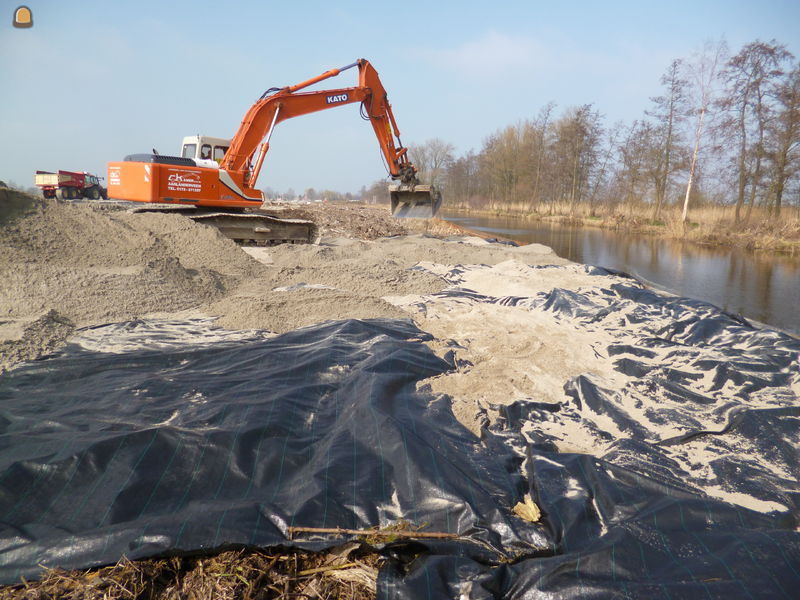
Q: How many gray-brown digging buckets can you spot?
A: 1